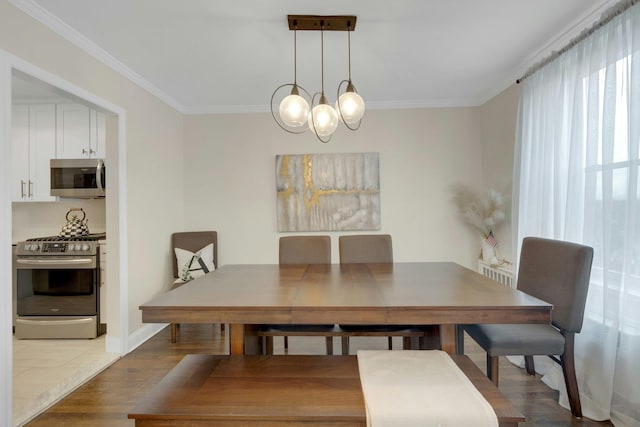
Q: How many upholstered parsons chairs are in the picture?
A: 4